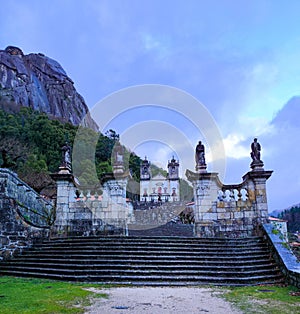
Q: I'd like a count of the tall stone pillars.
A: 4